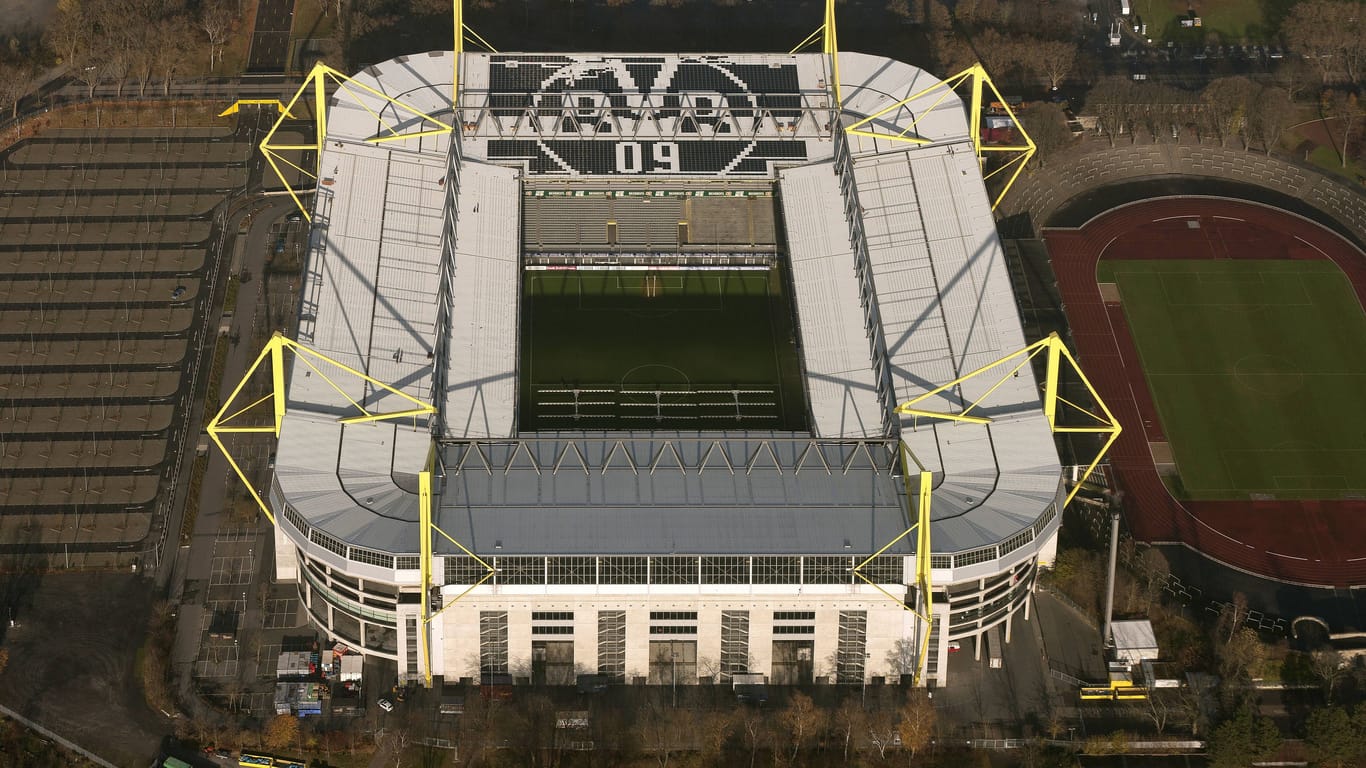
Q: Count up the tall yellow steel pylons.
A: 8